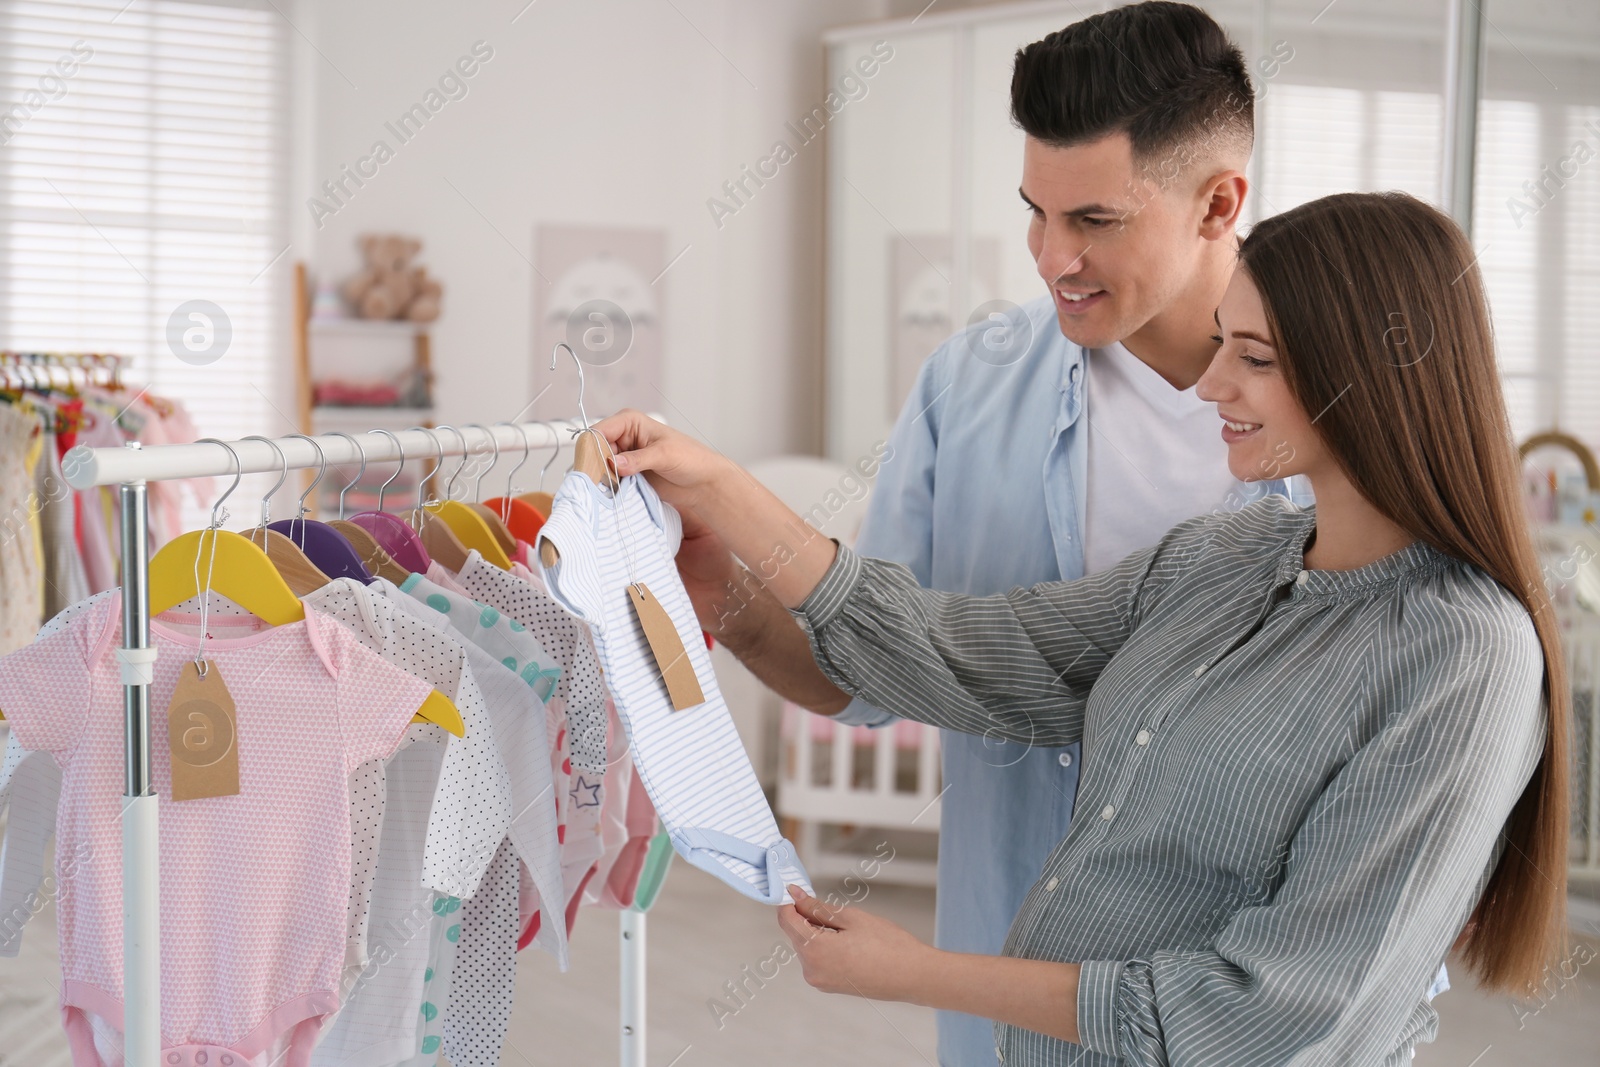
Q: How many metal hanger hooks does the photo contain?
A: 12